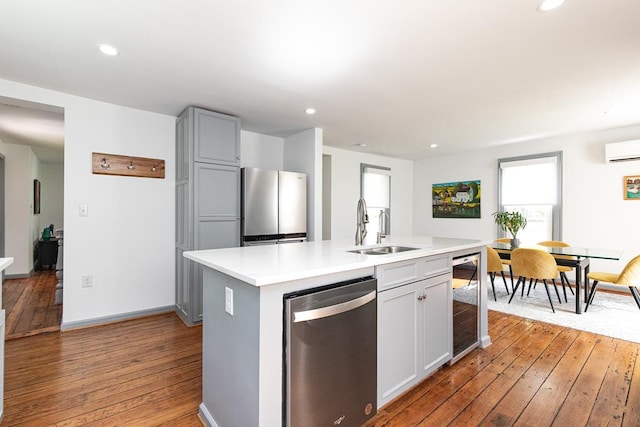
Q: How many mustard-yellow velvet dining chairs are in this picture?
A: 5